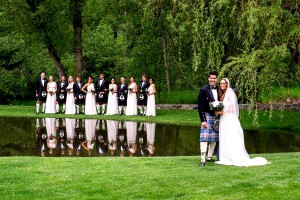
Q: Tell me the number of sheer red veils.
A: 0